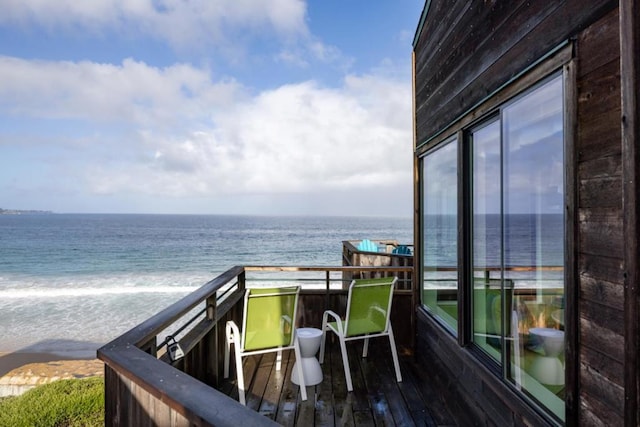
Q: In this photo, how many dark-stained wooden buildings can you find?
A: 1